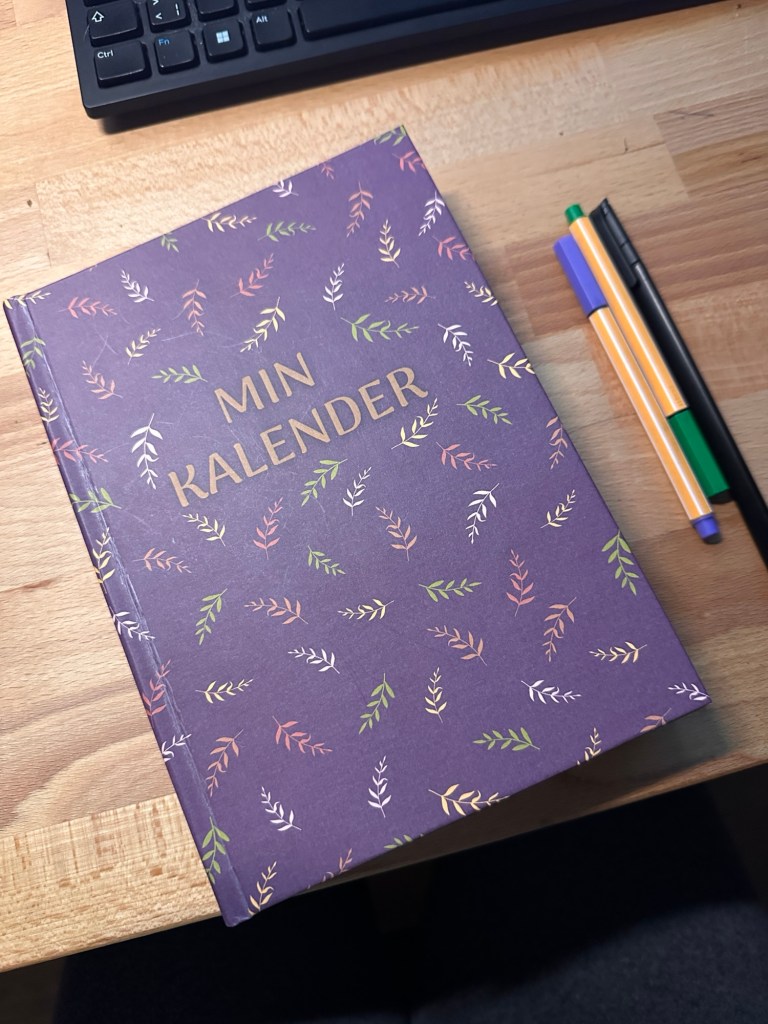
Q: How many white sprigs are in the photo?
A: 15